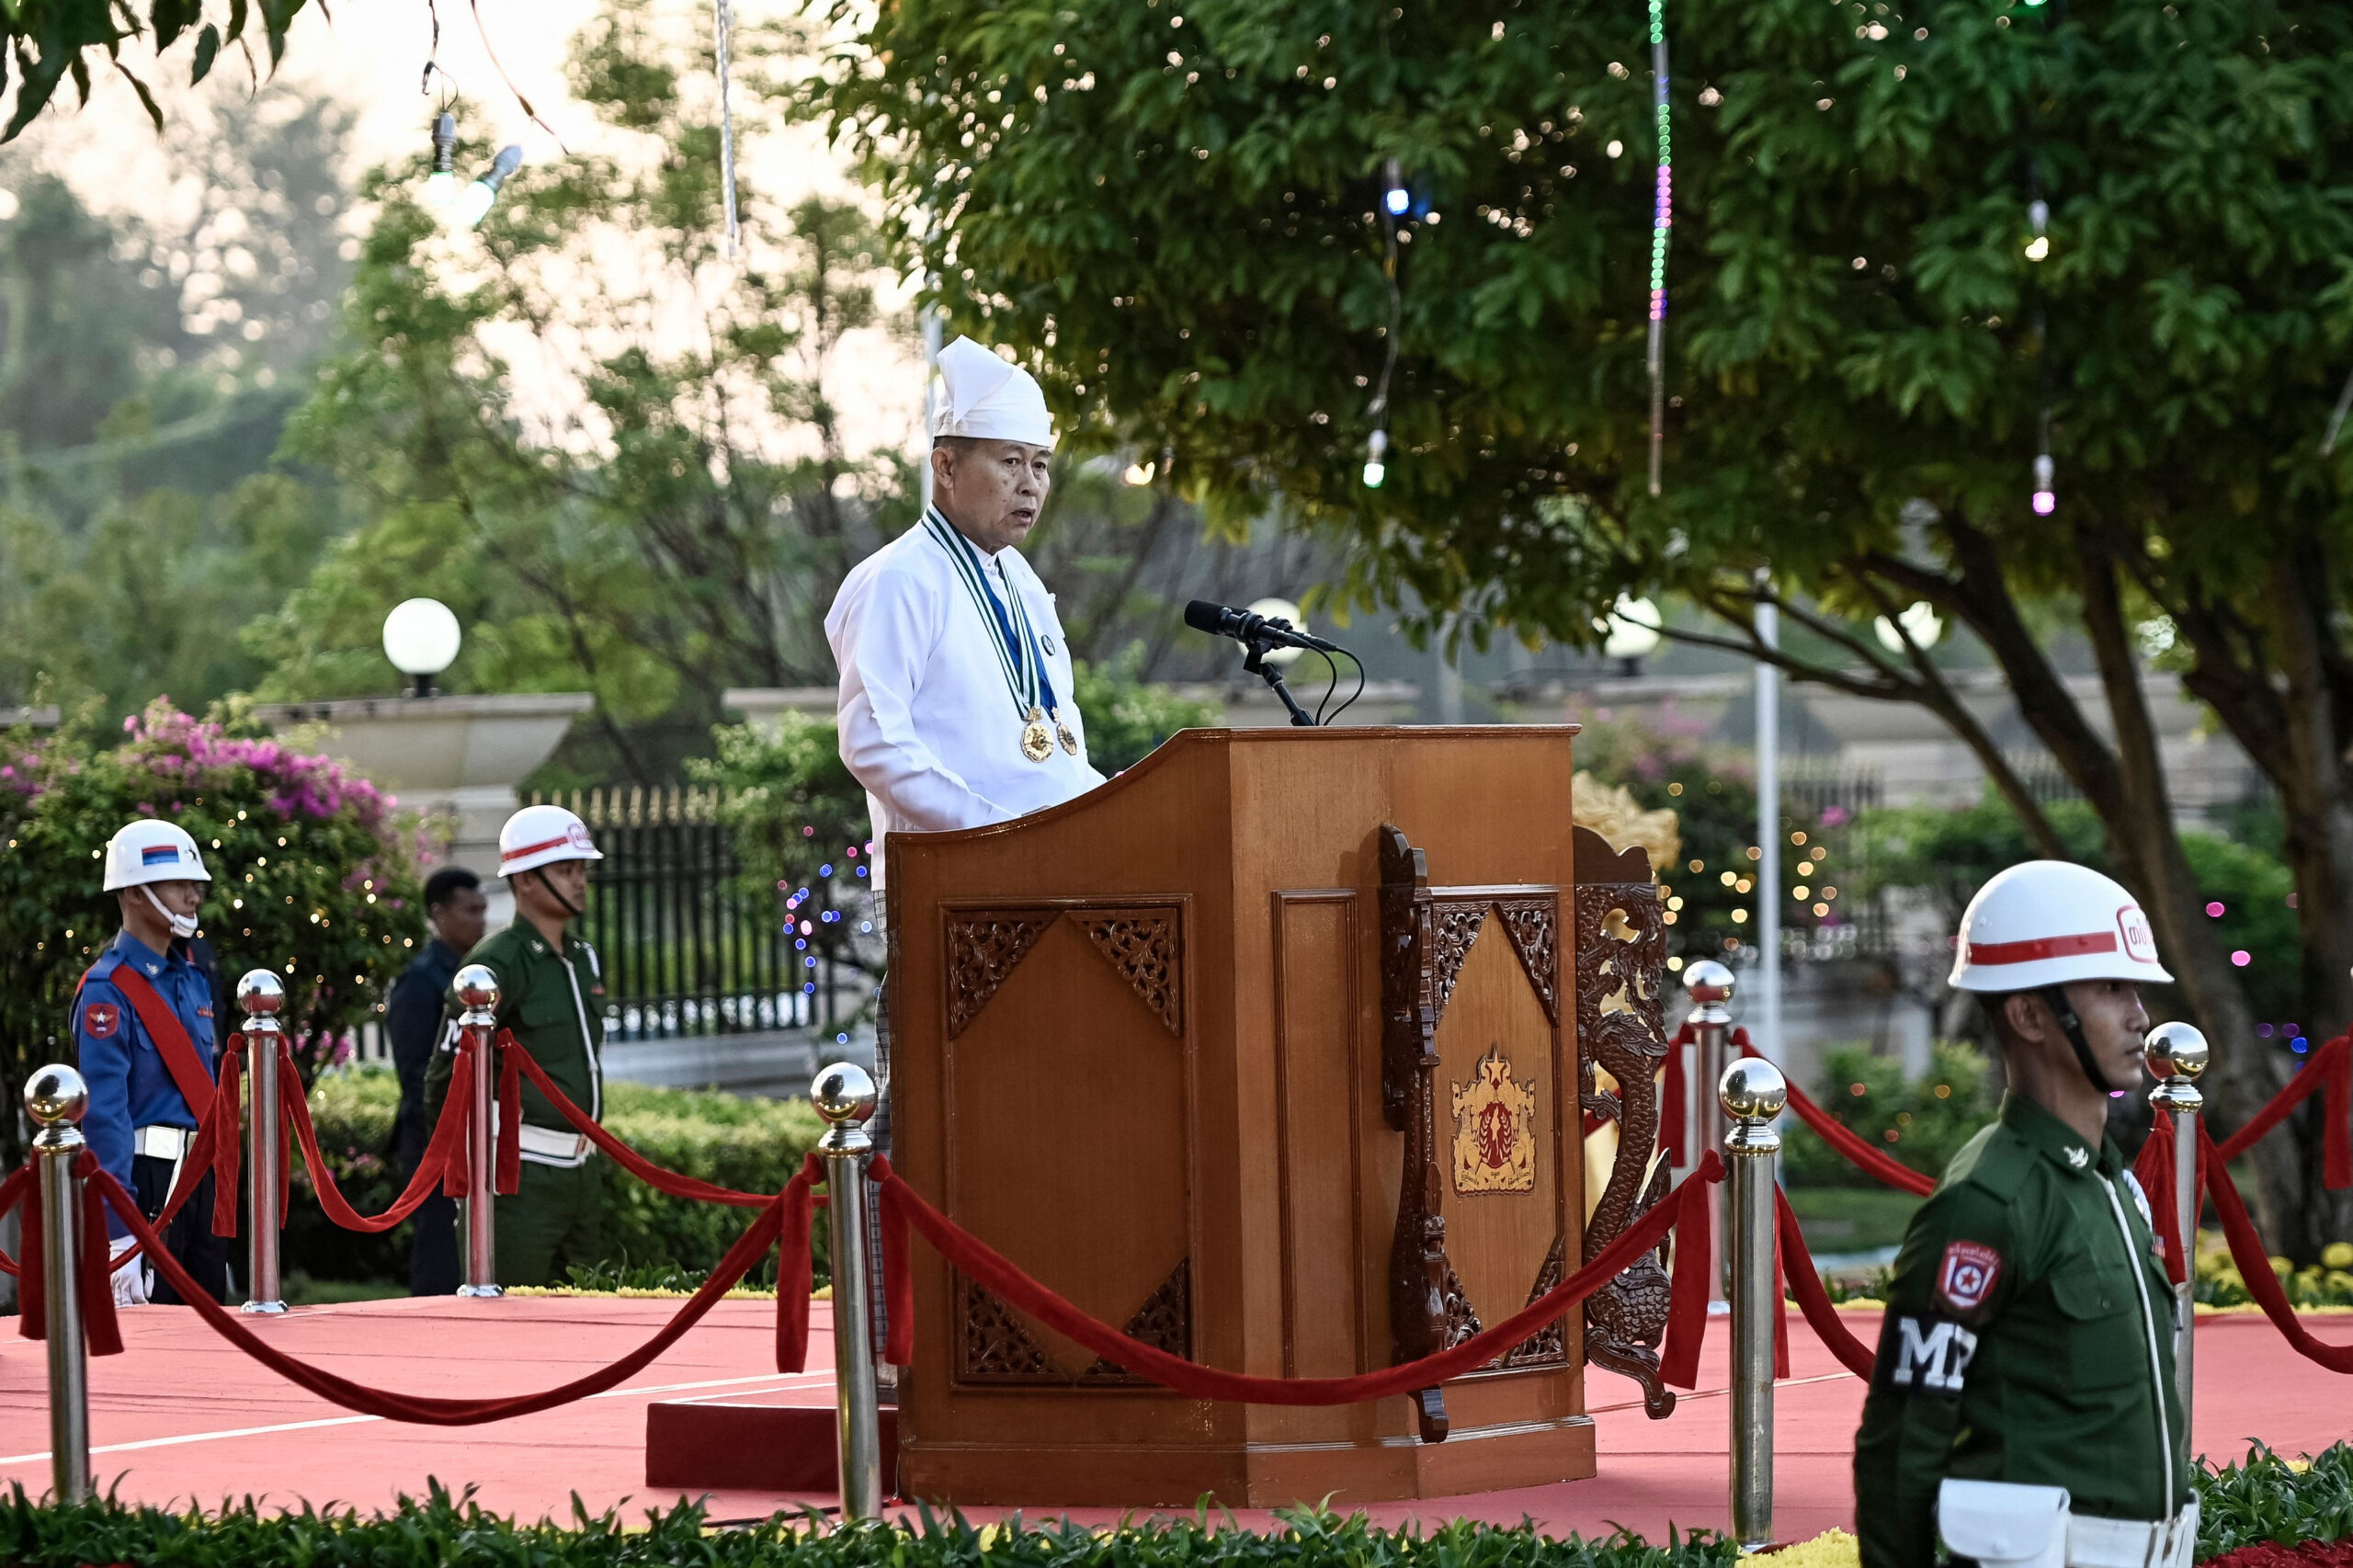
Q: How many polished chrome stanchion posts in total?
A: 7